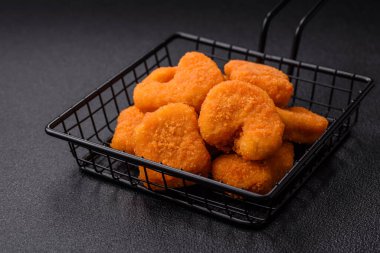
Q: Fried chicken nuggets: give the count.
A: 7